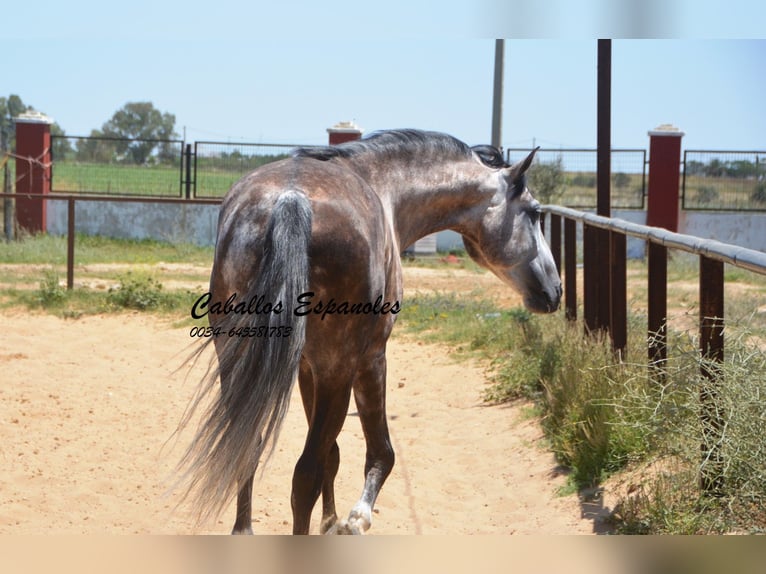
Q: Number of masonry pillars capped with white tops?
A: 3